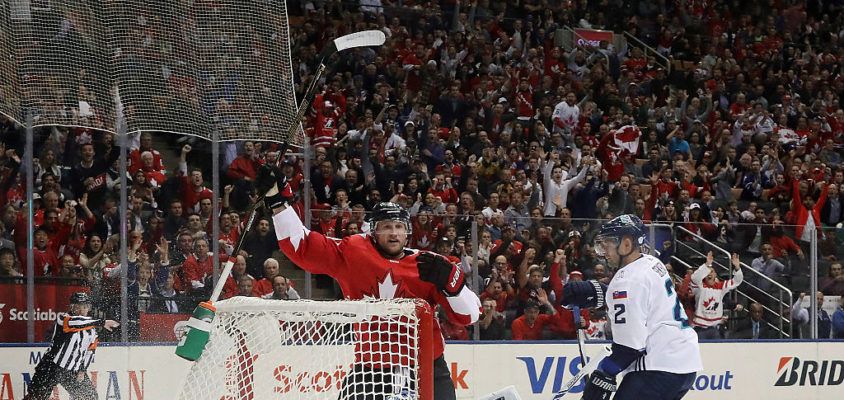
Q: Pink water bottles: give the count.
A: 0